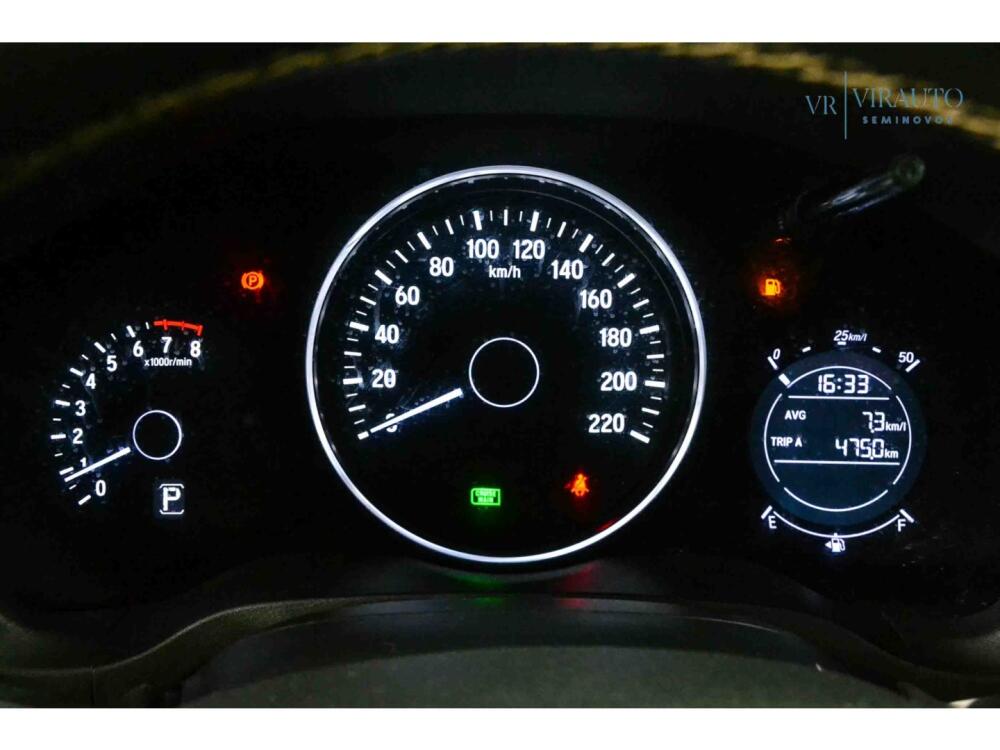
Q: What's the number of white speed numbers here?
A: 12